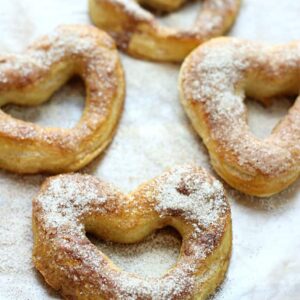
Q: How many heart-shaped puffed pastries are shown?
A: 4